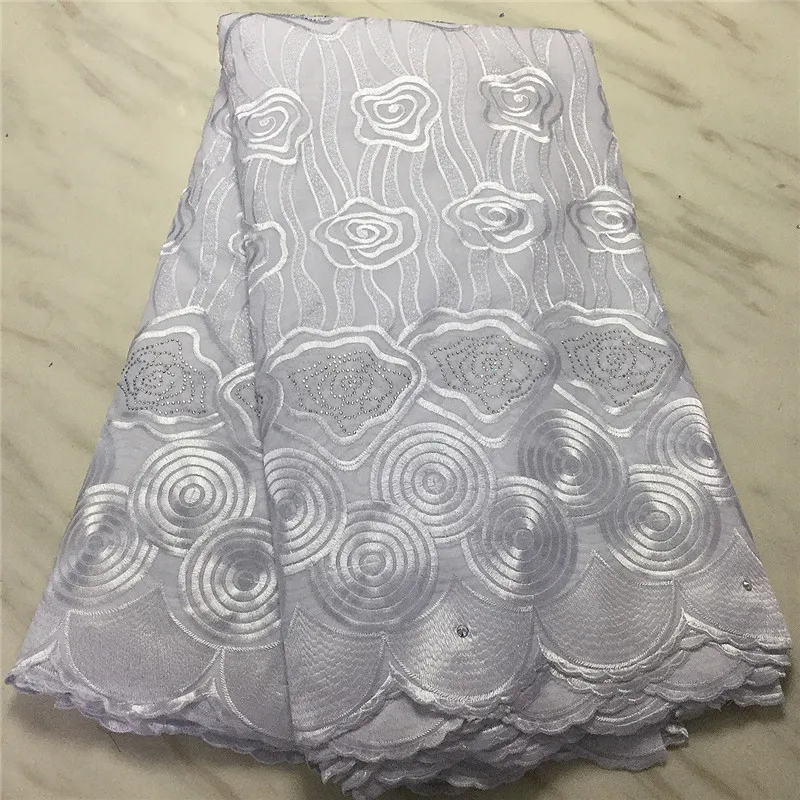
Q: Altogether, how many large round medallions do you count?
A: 10